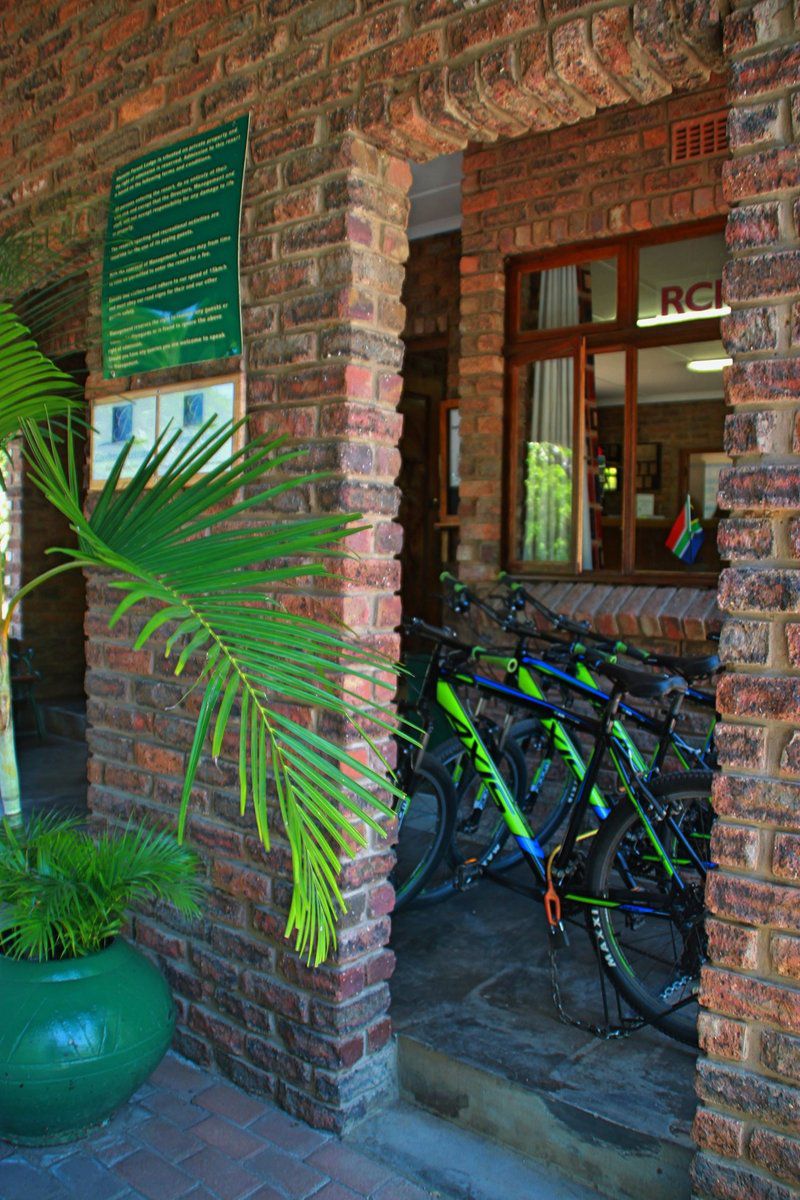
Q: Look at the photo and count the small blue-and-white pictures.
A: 2